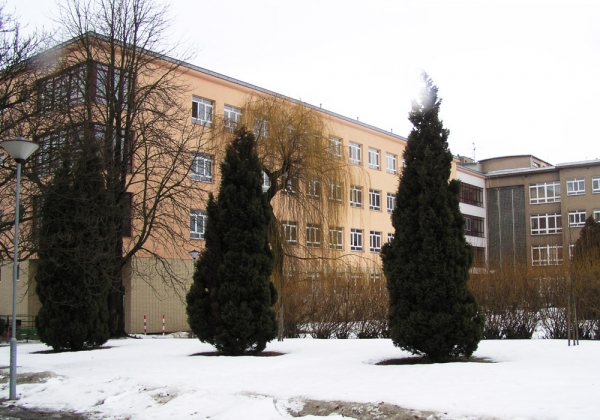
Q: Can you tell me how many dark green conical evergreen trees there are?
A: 3